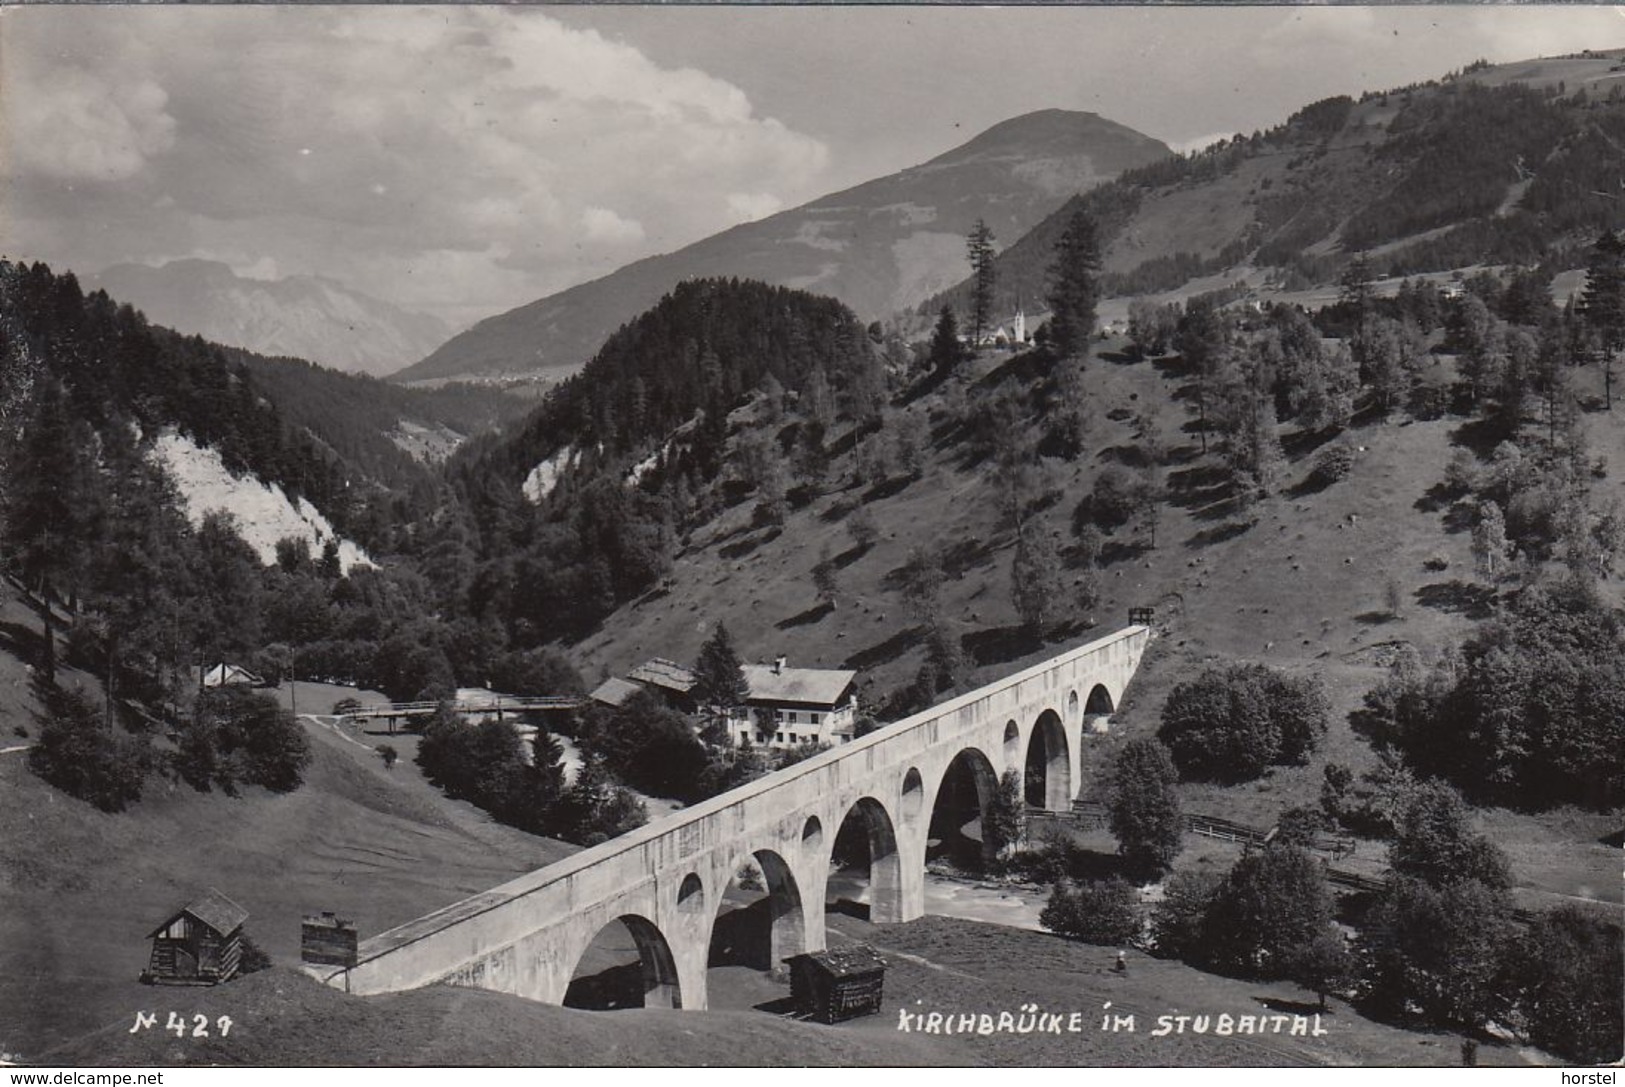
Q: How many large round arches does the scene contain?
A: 6